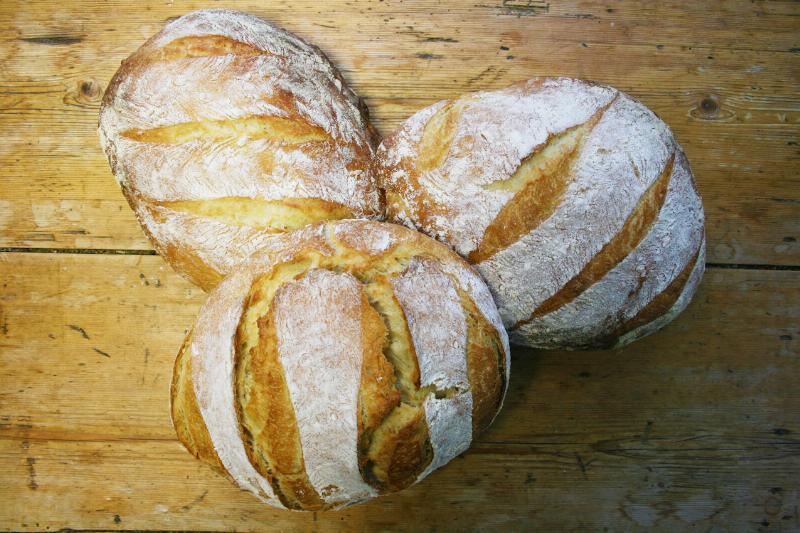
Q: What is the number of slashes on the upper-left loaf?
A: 3